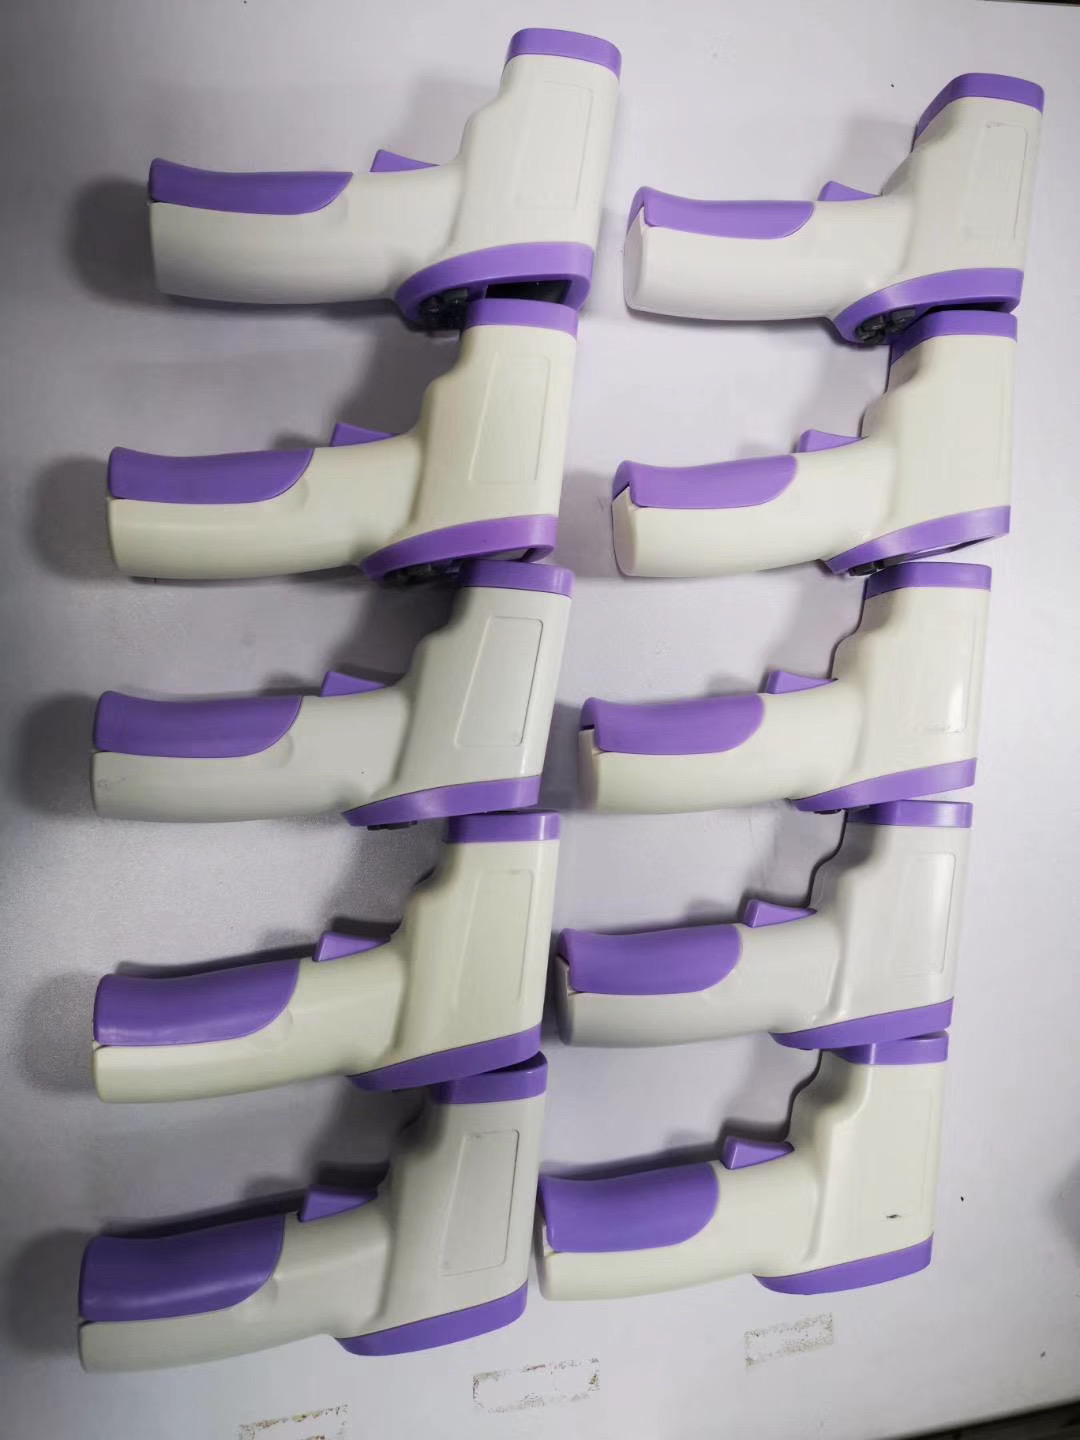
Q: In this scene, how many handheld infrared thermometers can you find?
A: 10